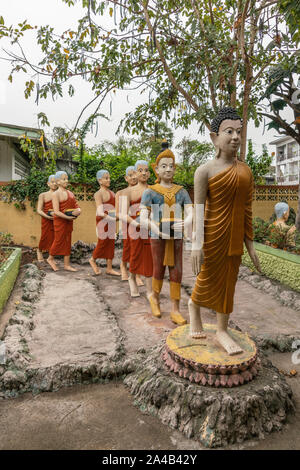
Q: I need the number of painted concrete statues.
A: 8